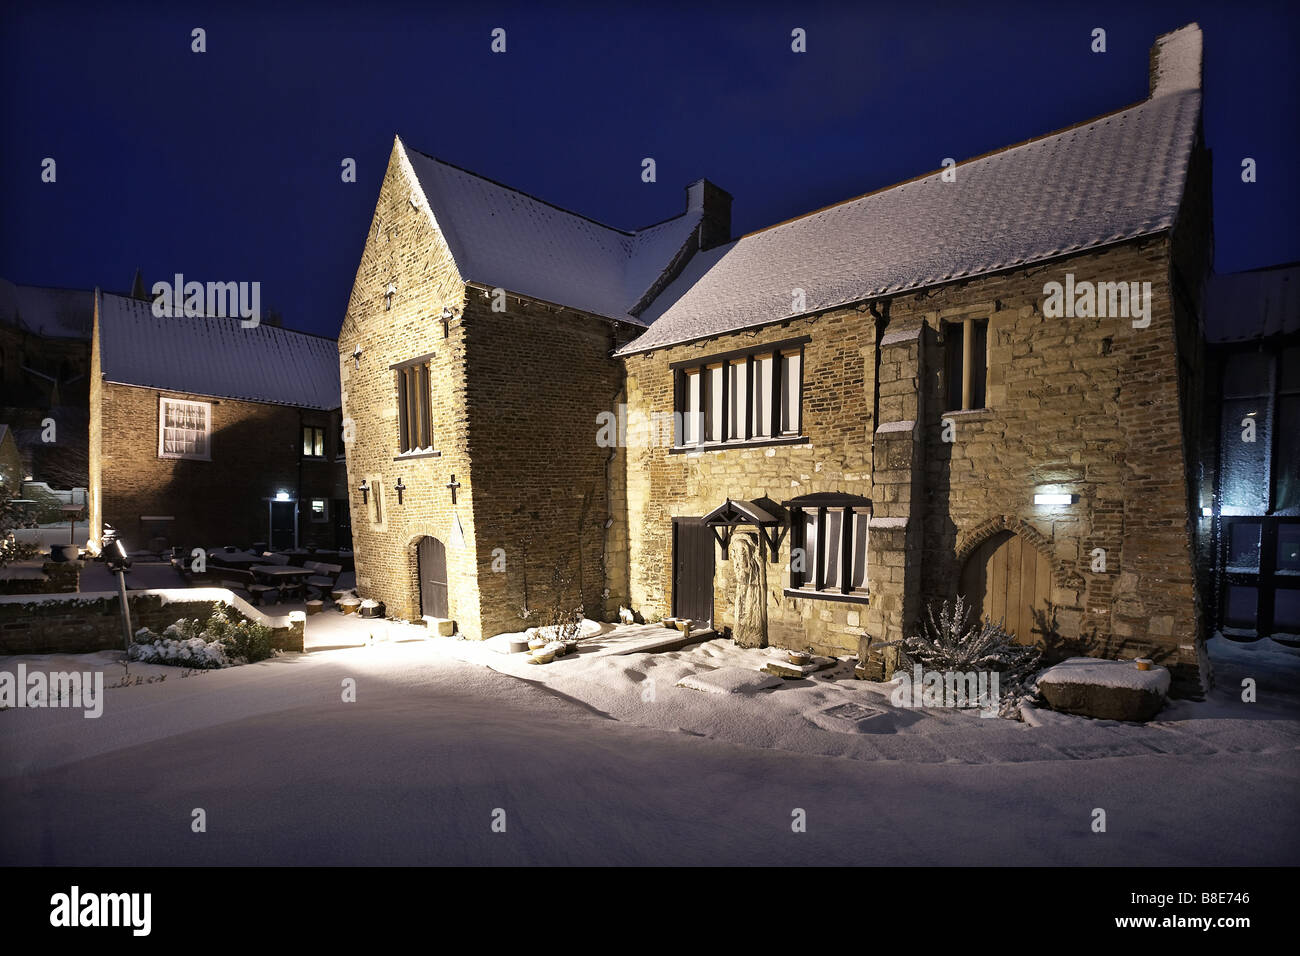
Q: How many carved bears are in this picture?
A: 0